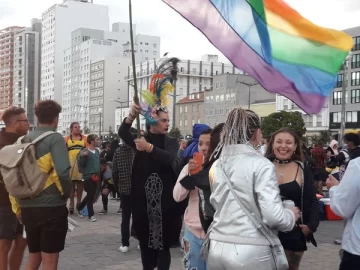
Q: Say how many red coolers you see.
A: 1